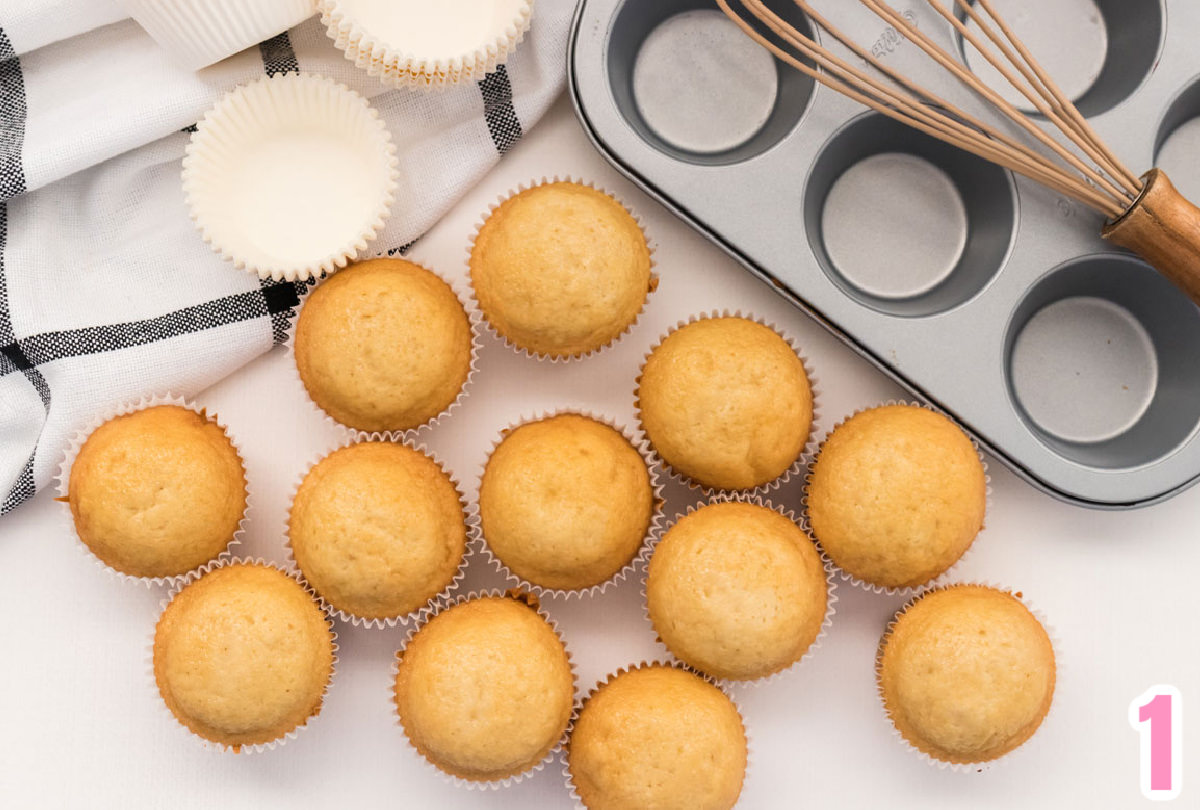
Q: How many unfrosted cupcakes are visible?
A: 12